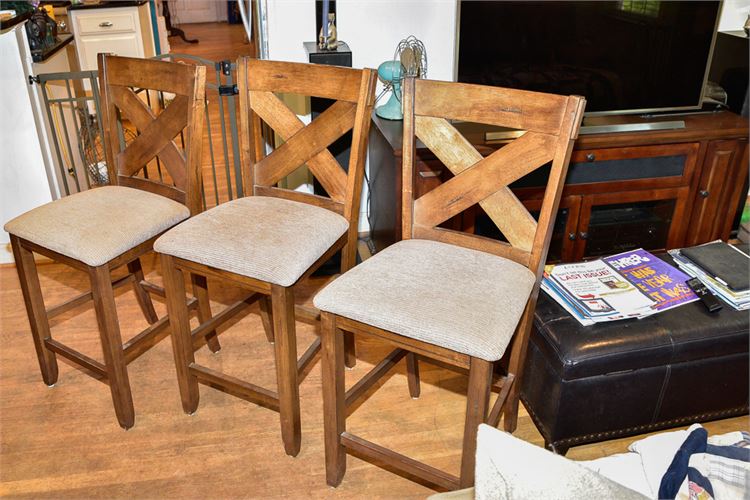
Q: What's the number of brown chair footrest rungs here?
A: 12